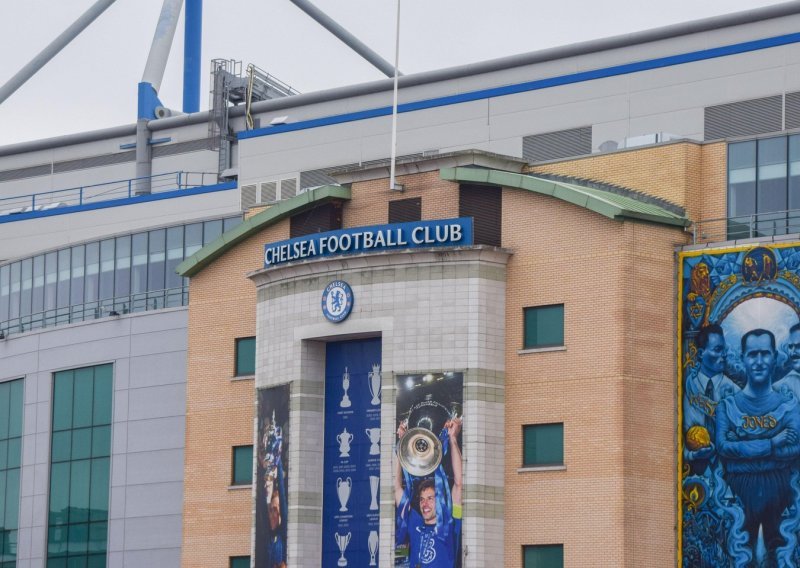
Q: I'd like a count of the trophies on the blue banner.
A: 8